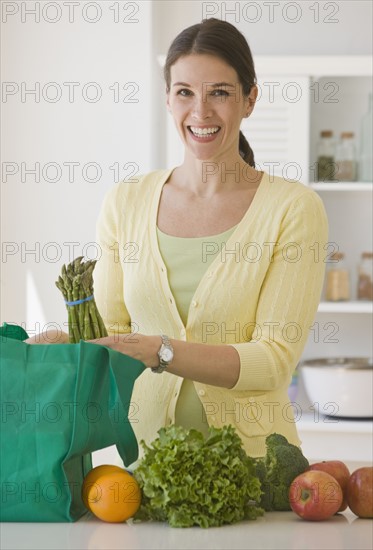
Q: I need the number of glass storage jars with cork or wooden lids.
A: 4